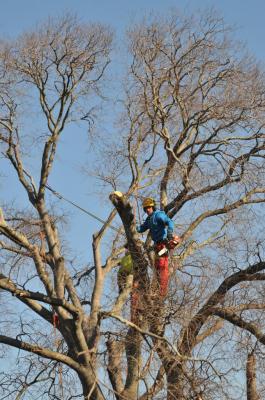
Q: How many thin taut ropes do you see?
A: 1